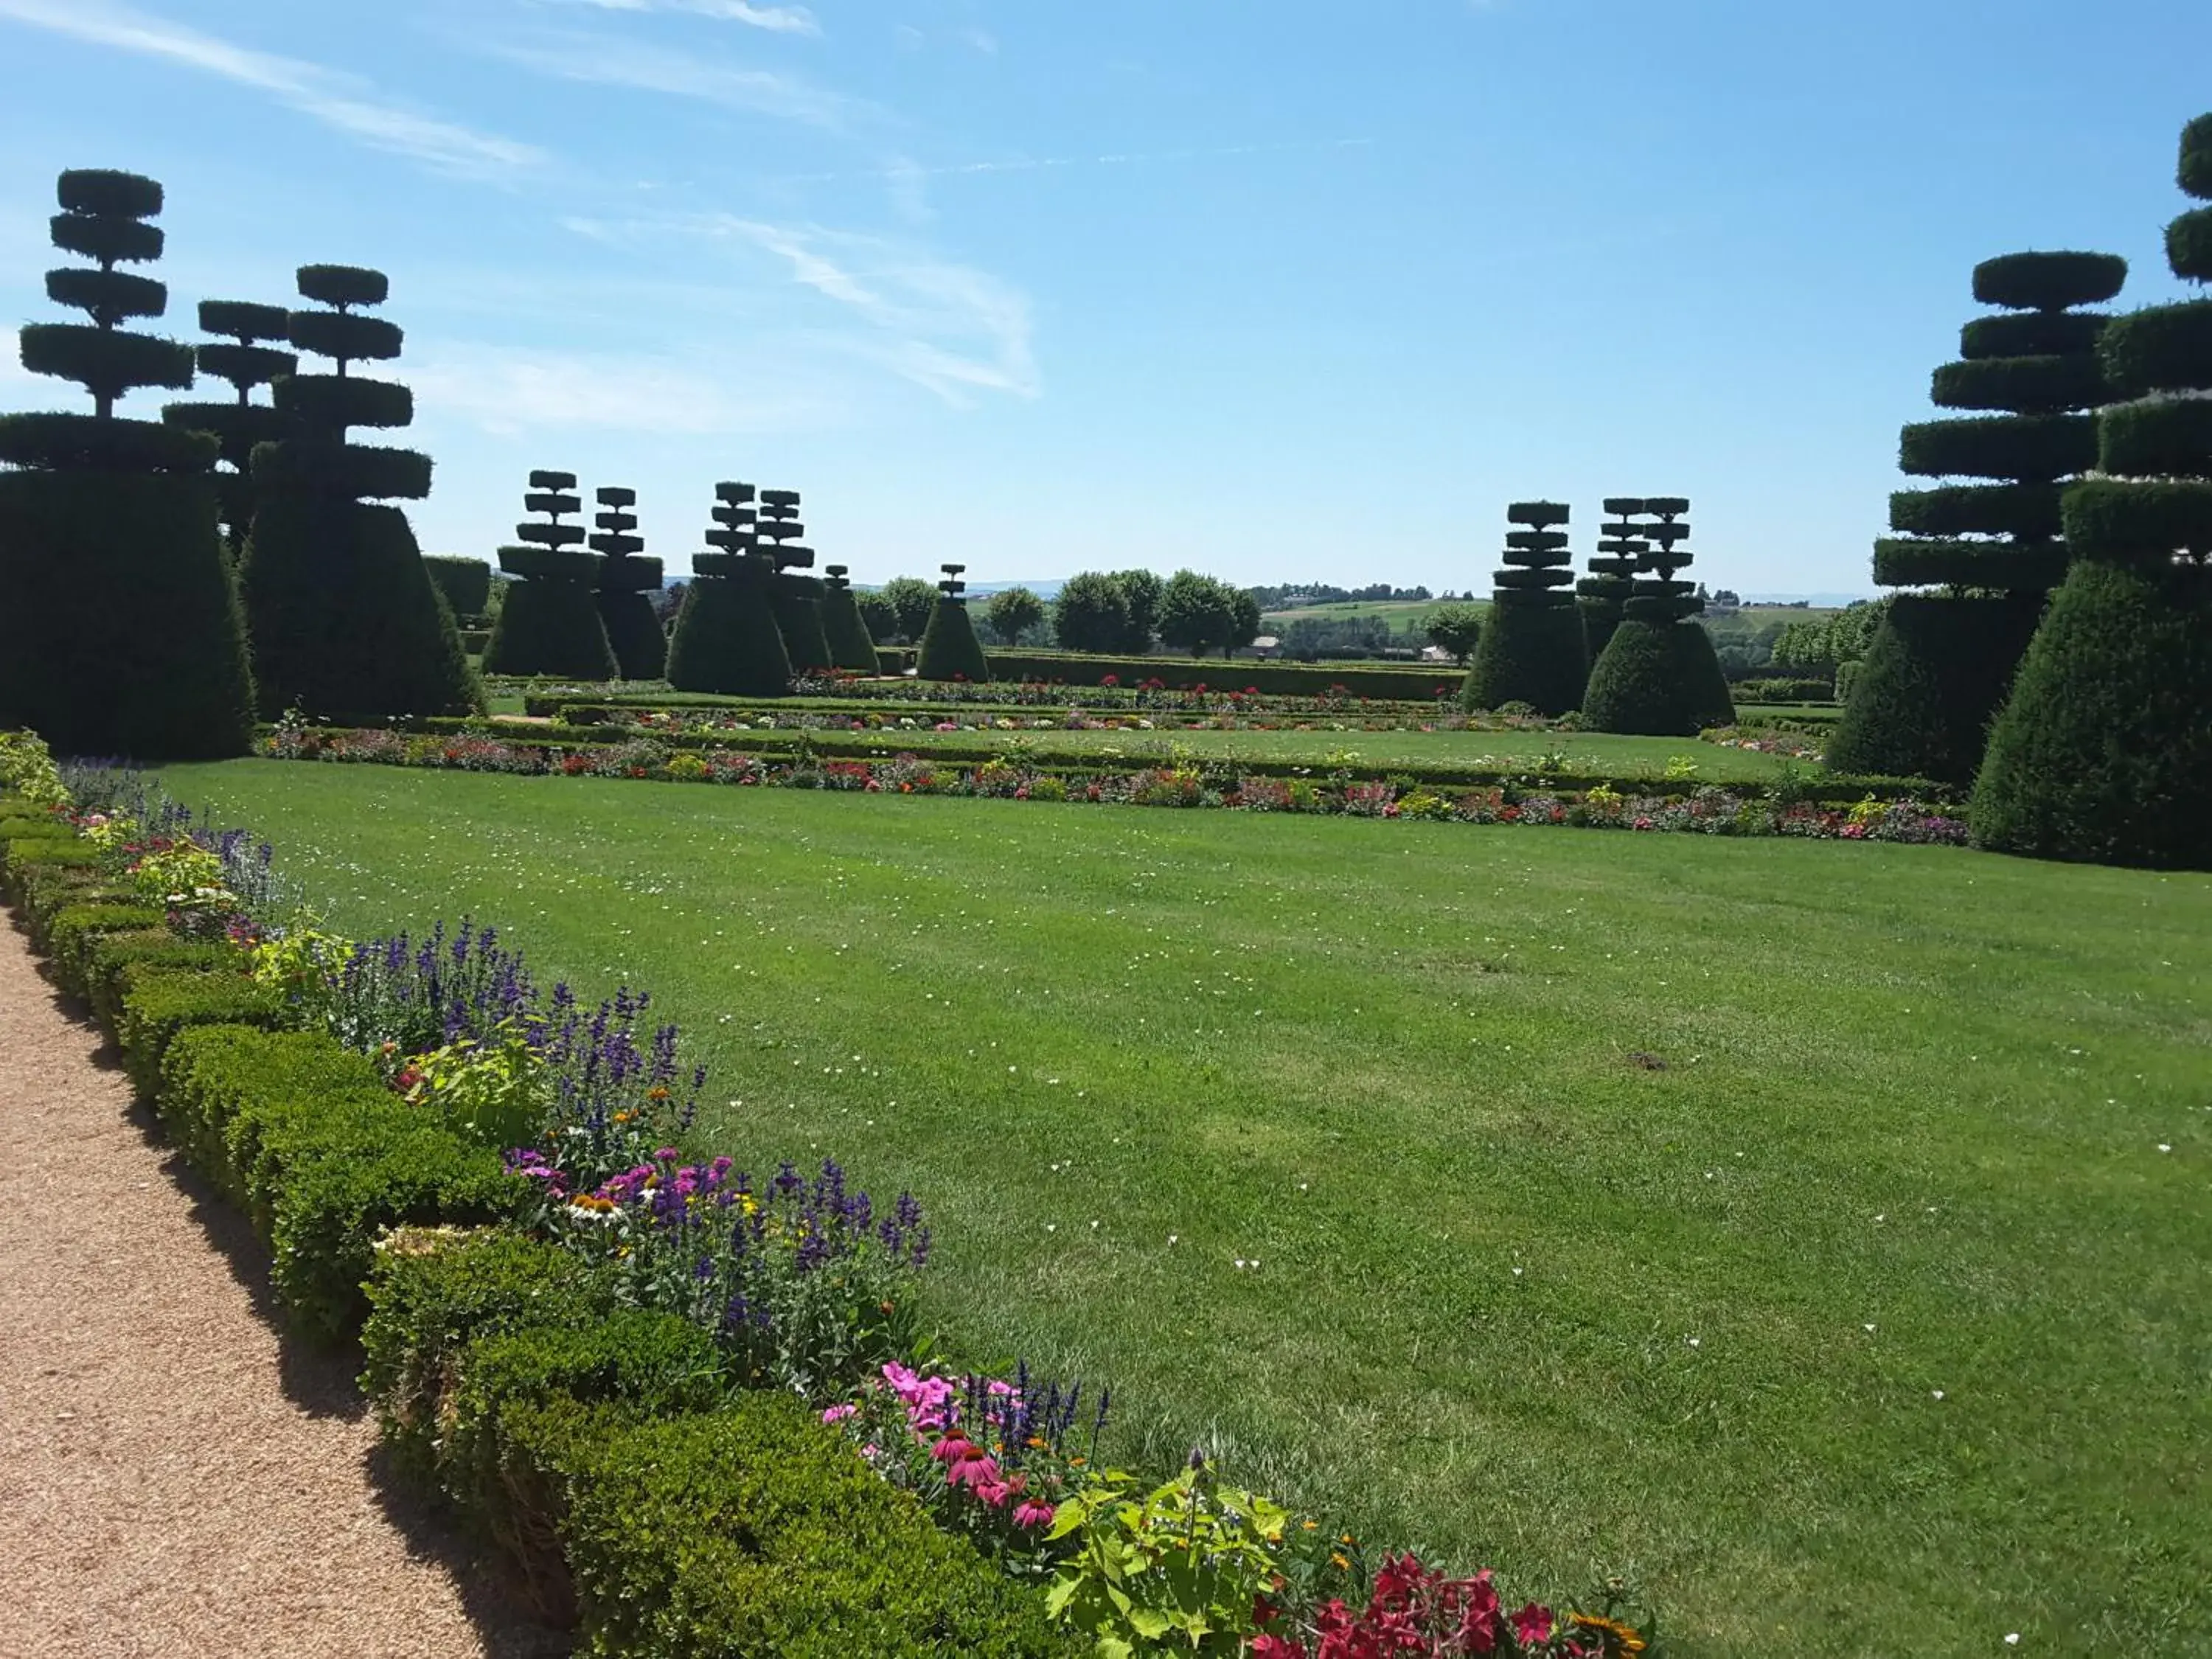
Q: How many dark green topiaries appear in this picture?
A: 14